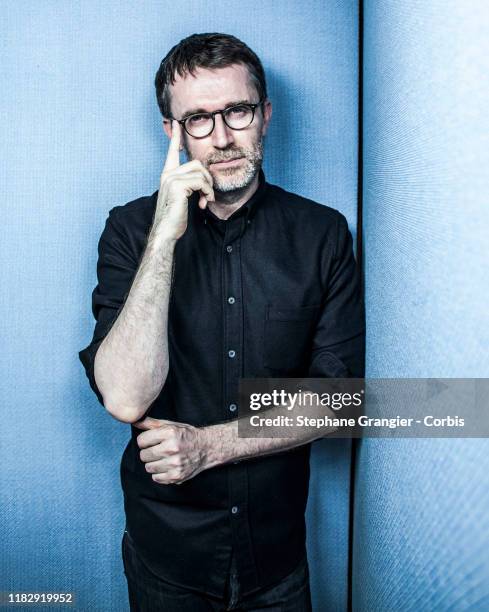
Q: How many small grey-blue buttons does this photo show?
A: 5